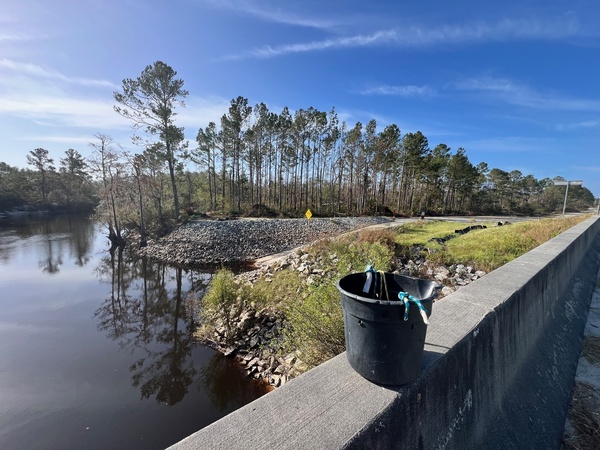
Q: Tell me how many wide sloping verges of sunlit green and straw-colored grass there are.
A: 1